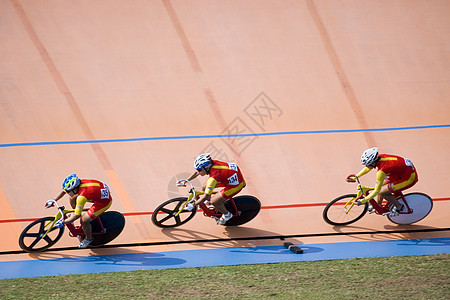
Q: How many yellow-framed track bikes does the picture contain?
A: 3